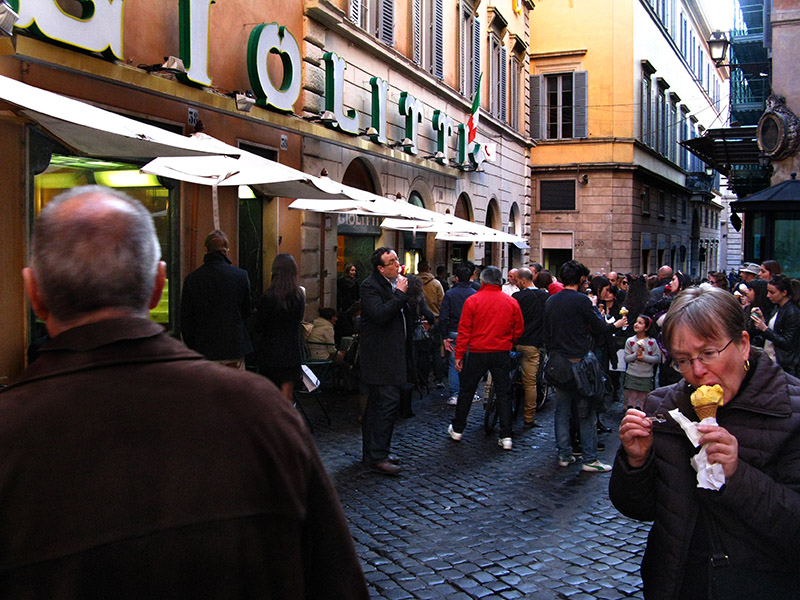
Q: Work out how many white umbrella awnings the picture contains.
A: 5